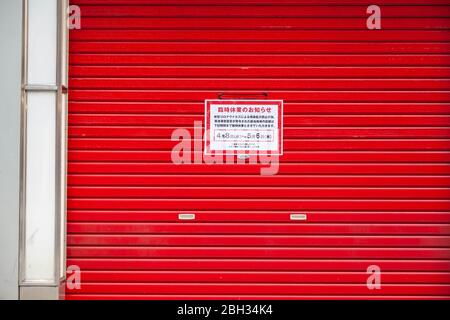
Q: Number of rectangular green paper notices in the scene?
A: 0